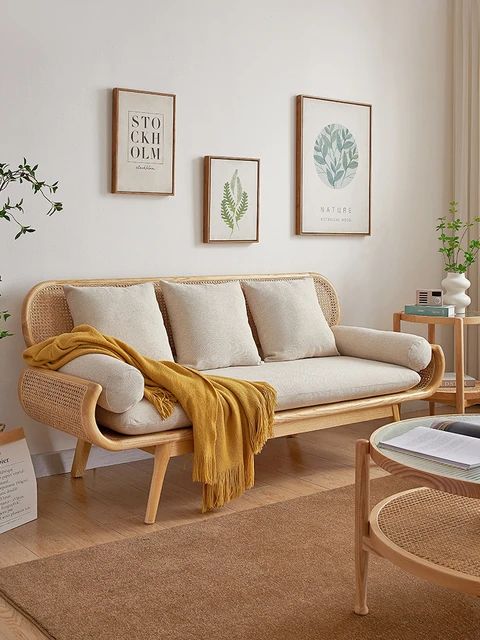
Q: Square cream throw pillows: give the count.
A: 3